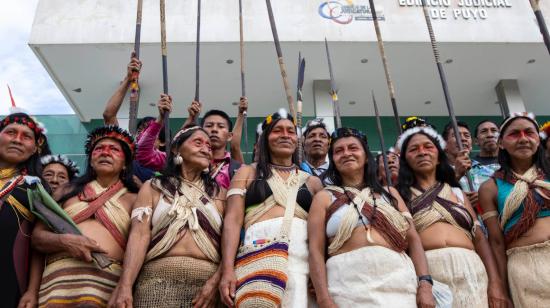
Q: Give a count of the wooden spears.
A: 11